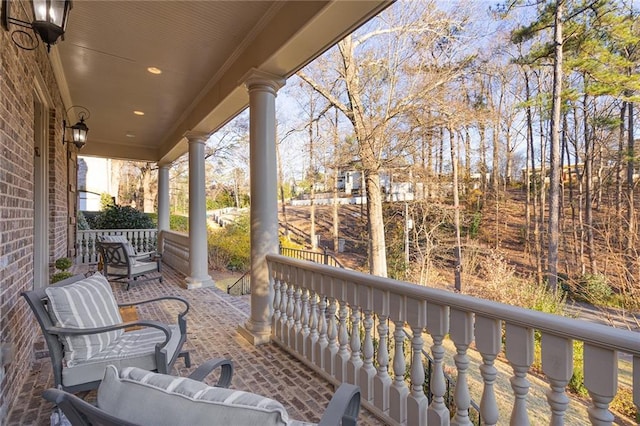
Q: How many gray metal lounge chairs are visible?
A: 3